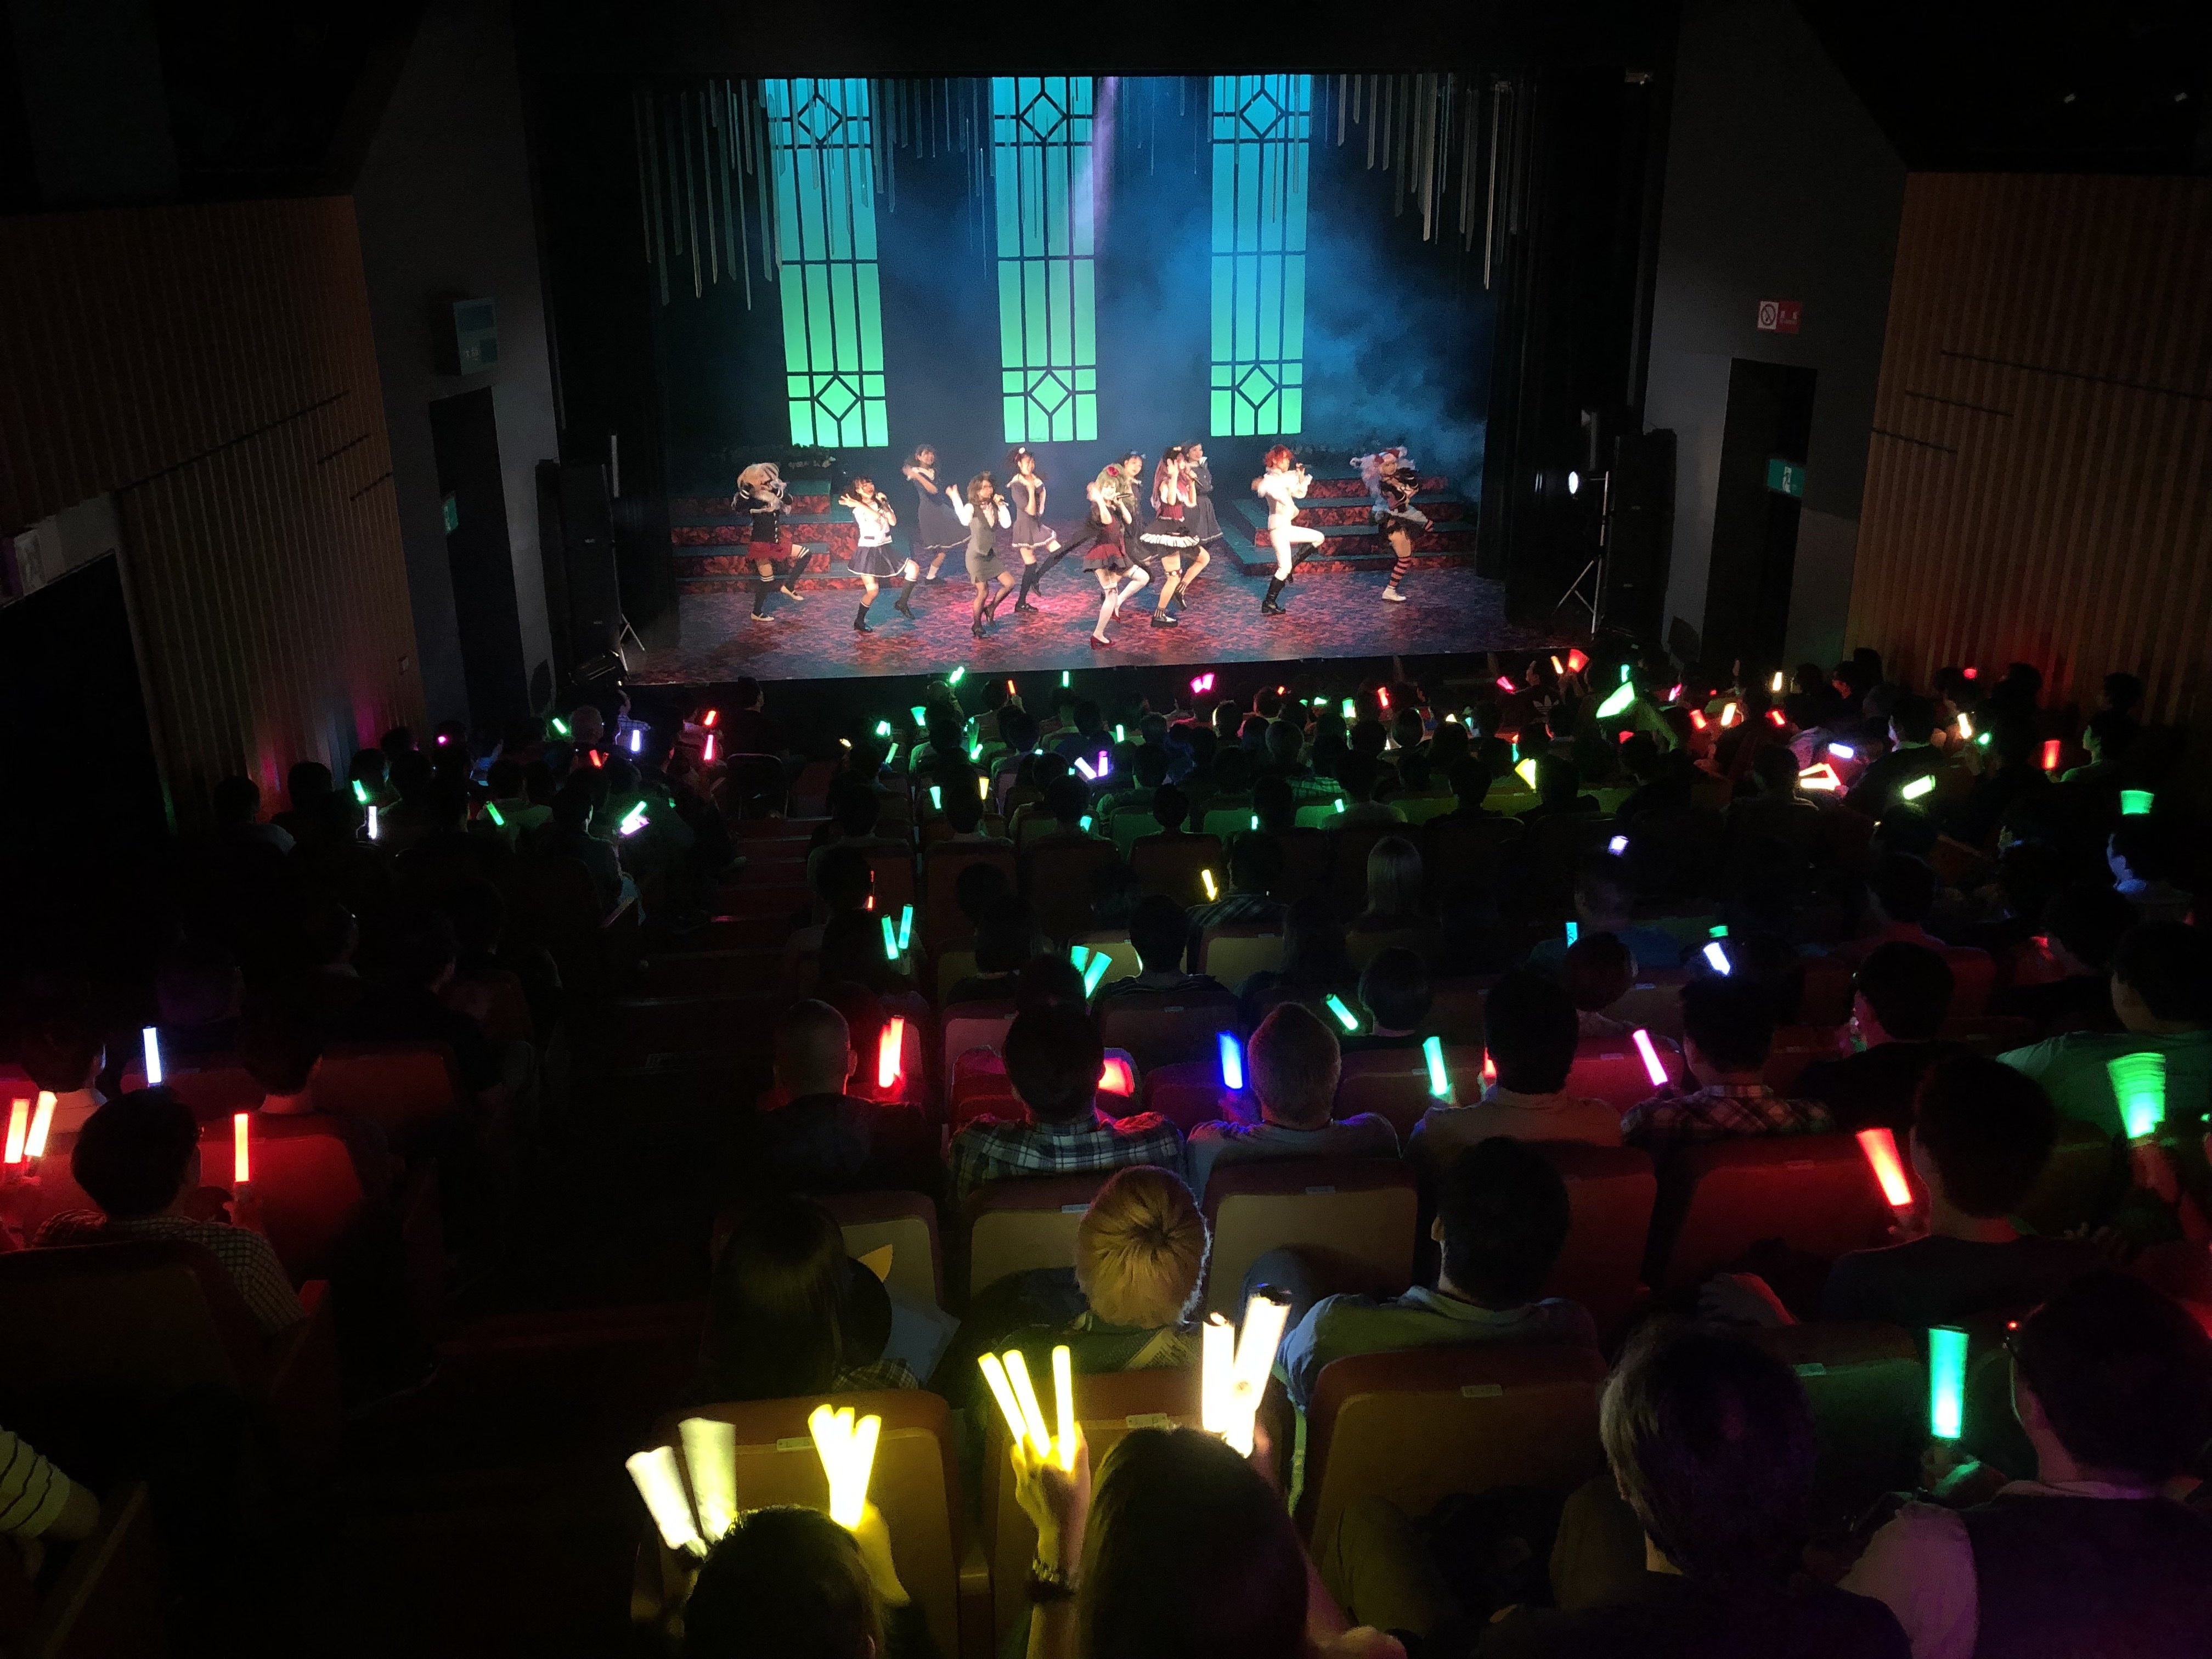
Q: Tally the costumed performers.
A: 11